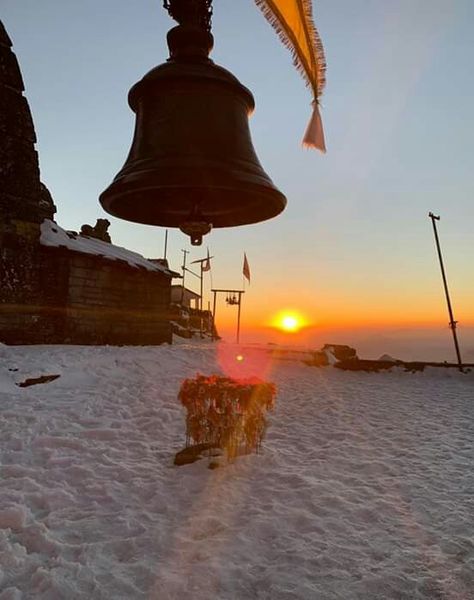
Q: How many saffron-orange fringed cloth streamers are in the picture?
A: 1